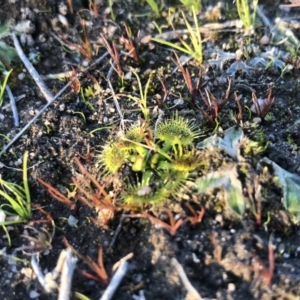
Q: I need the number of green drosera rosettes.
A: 1